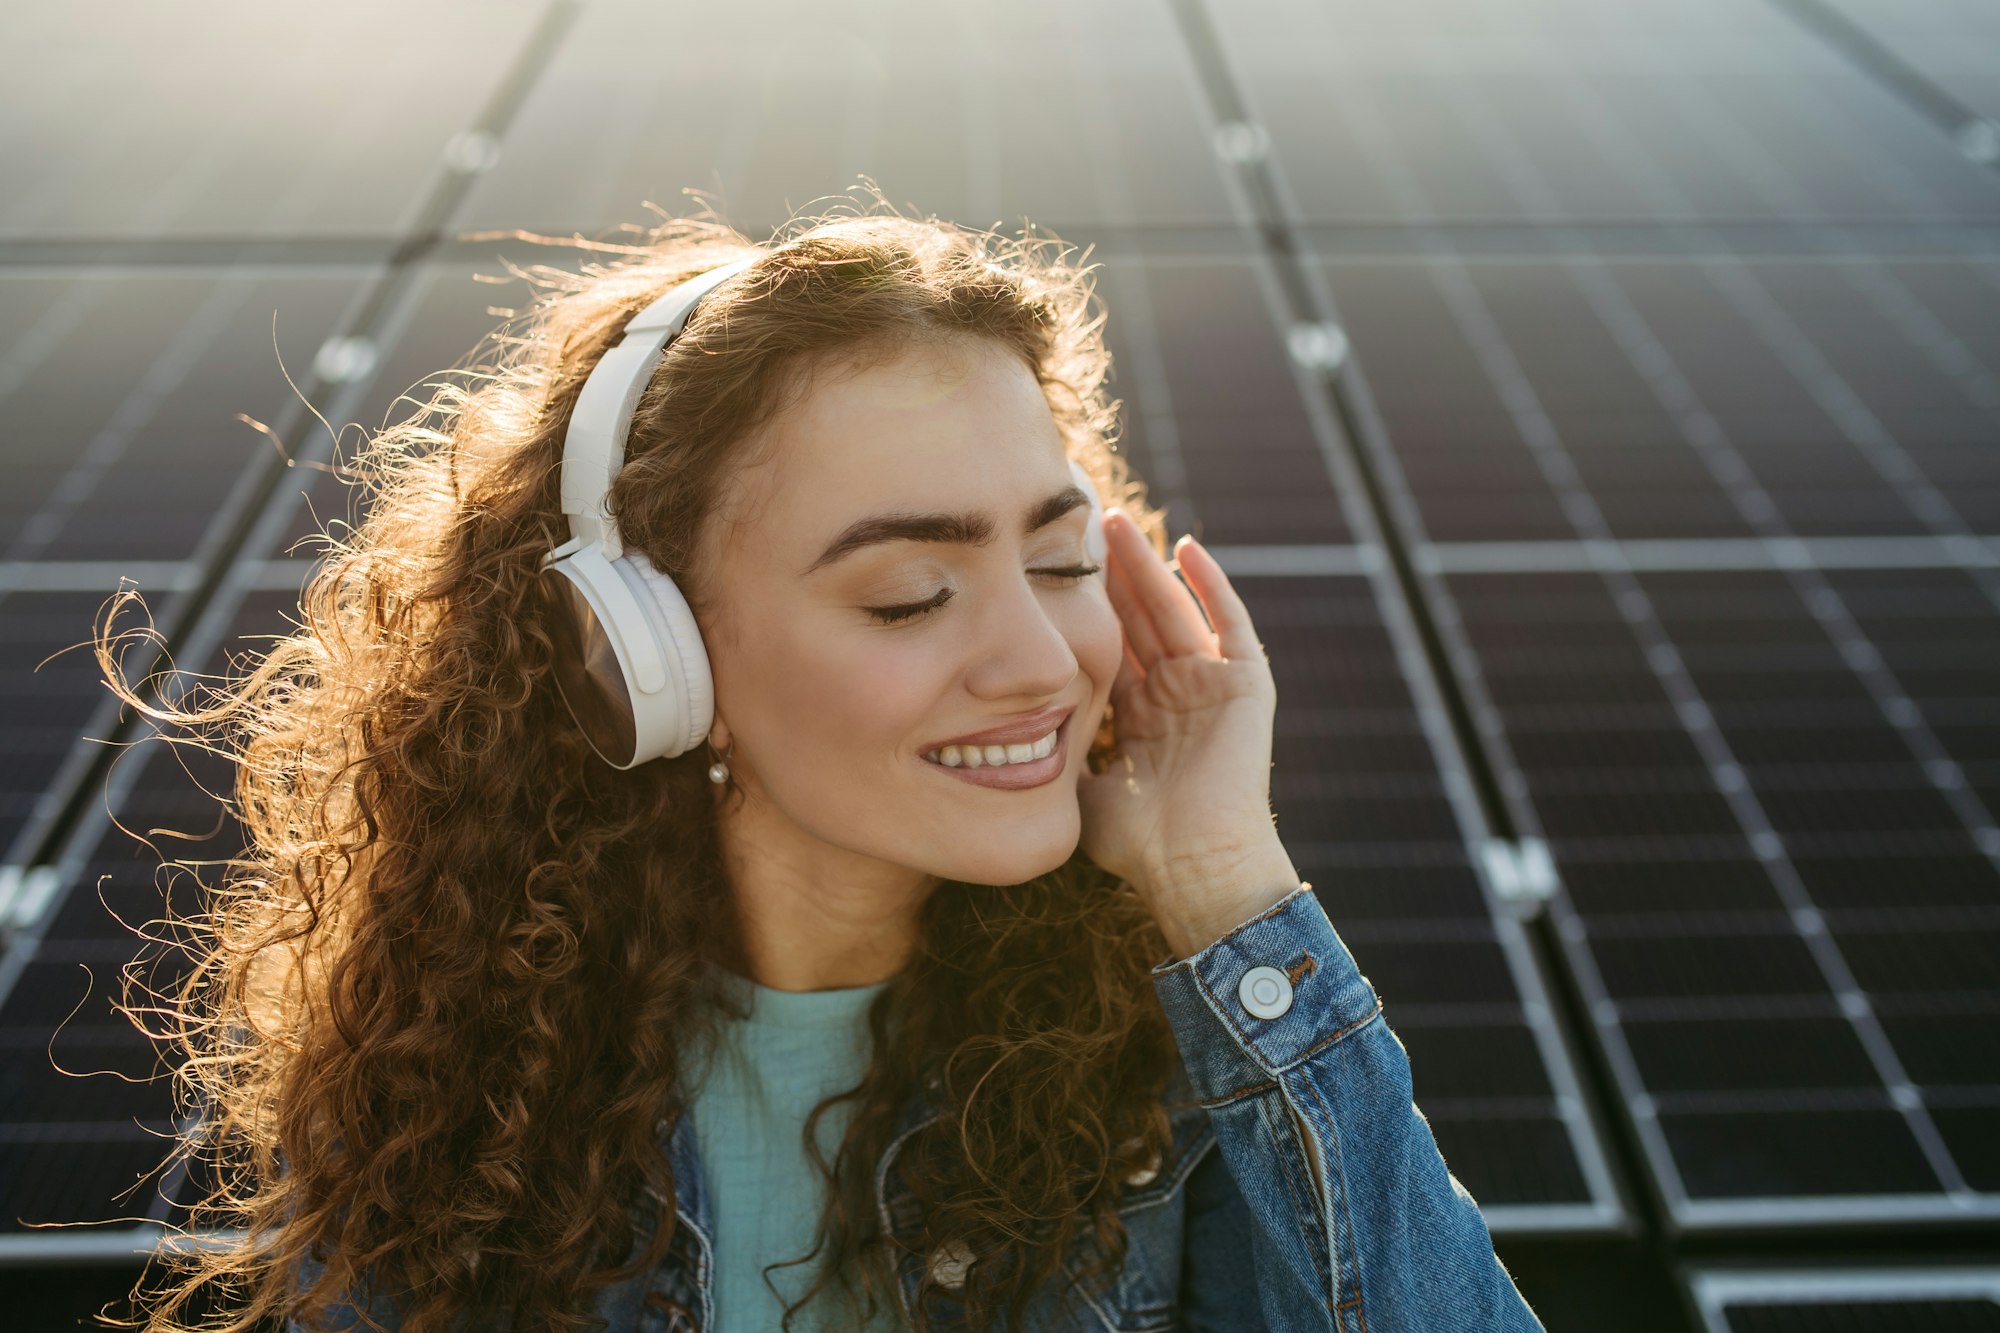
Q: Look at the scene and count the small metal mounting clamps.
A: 7